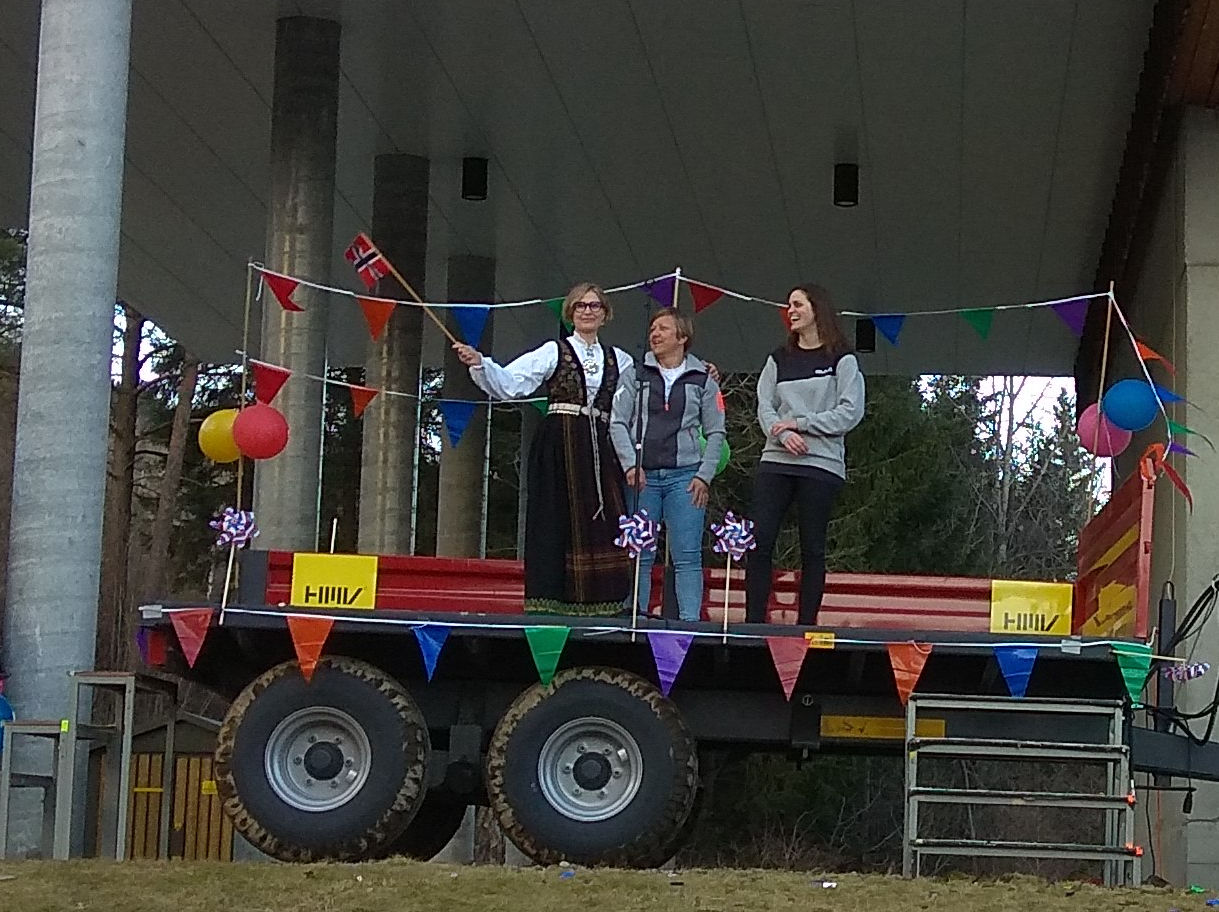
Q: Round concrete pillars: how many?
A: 4